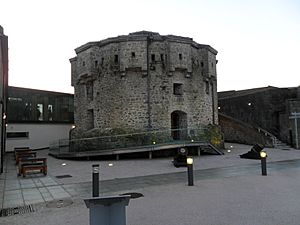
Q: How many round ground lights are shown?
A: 4